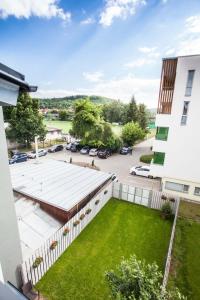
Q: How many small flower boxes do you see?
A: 10